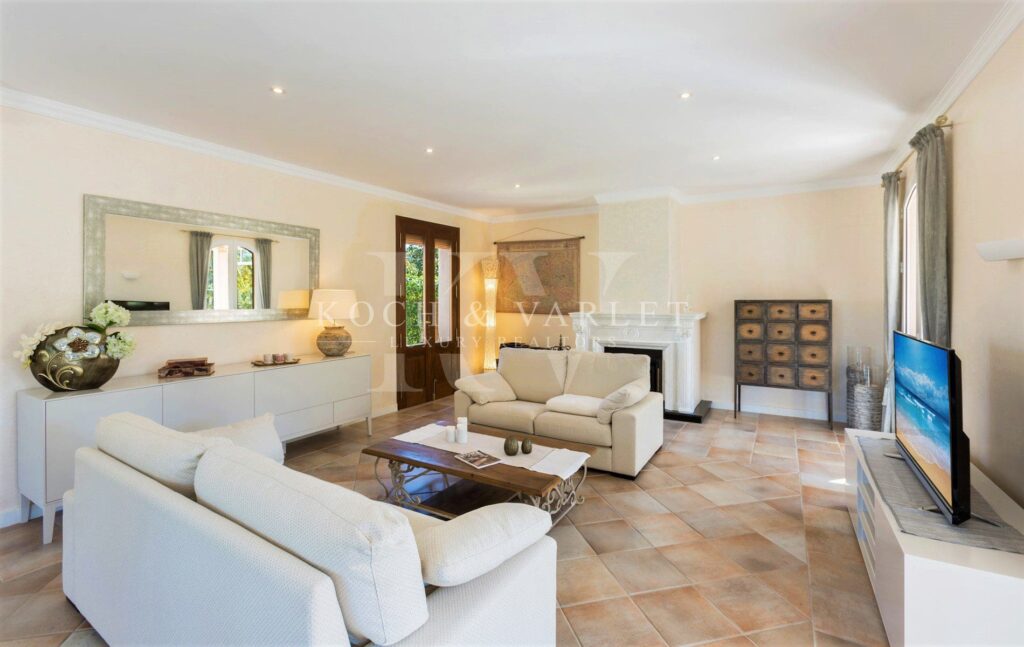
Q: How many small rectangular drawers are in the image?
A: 12